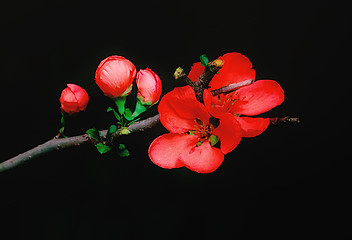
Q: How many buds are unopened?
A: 3